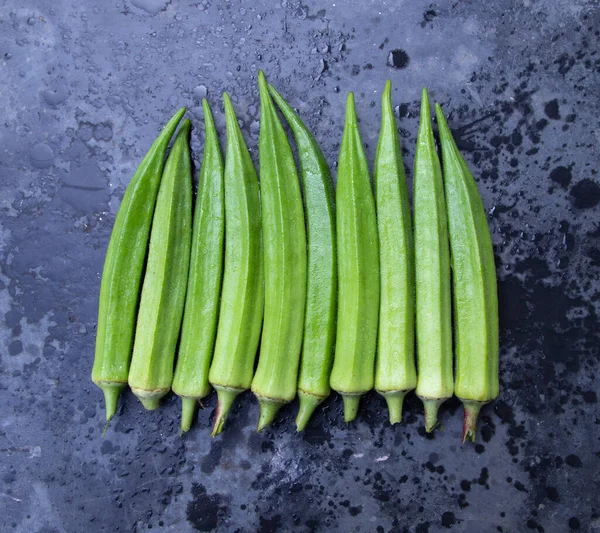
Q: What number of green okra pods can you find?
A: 10